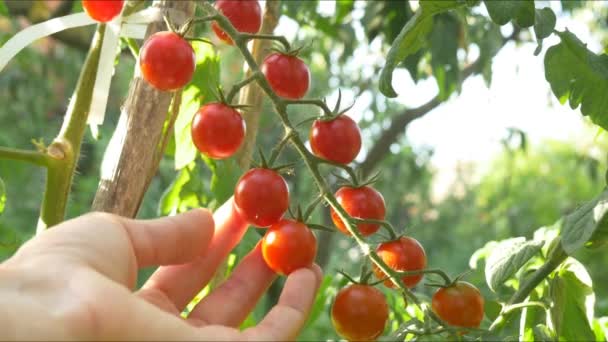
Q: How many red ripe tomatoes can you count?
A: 12